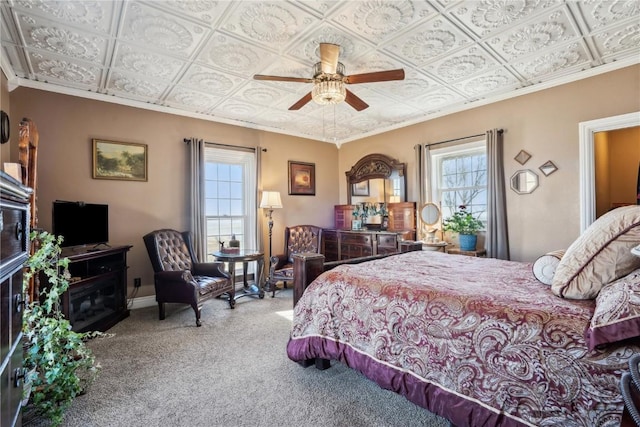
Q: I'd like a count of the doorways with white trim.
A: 1